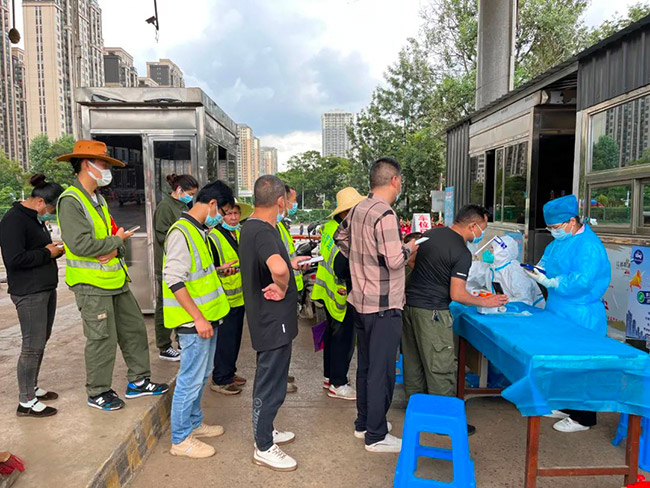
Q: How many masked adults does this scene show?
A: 11